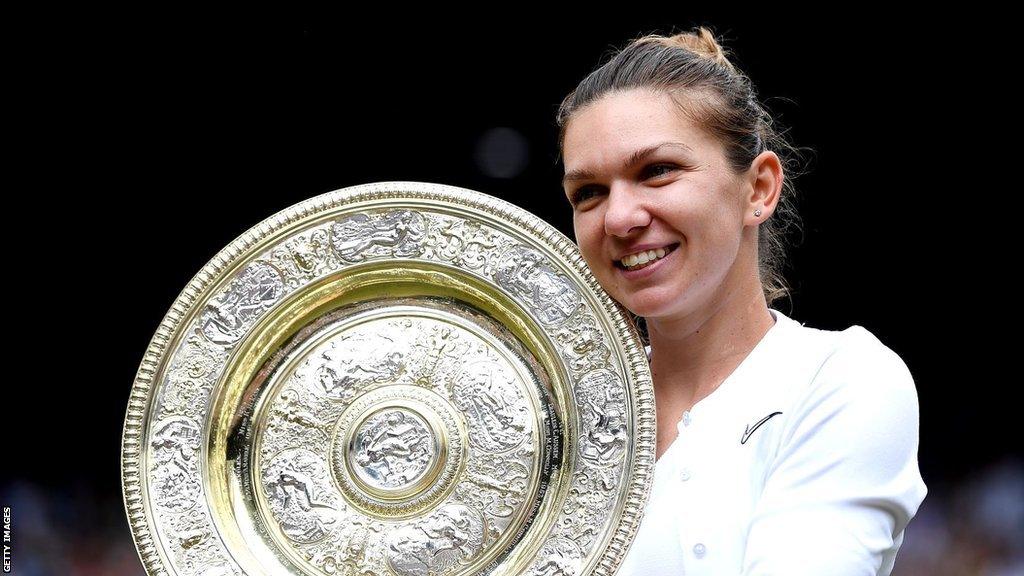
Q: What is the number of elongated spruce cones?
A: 0